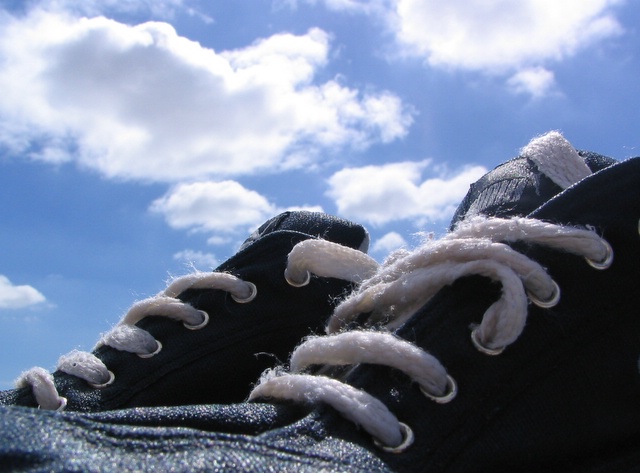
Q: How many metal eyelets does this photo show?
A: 11